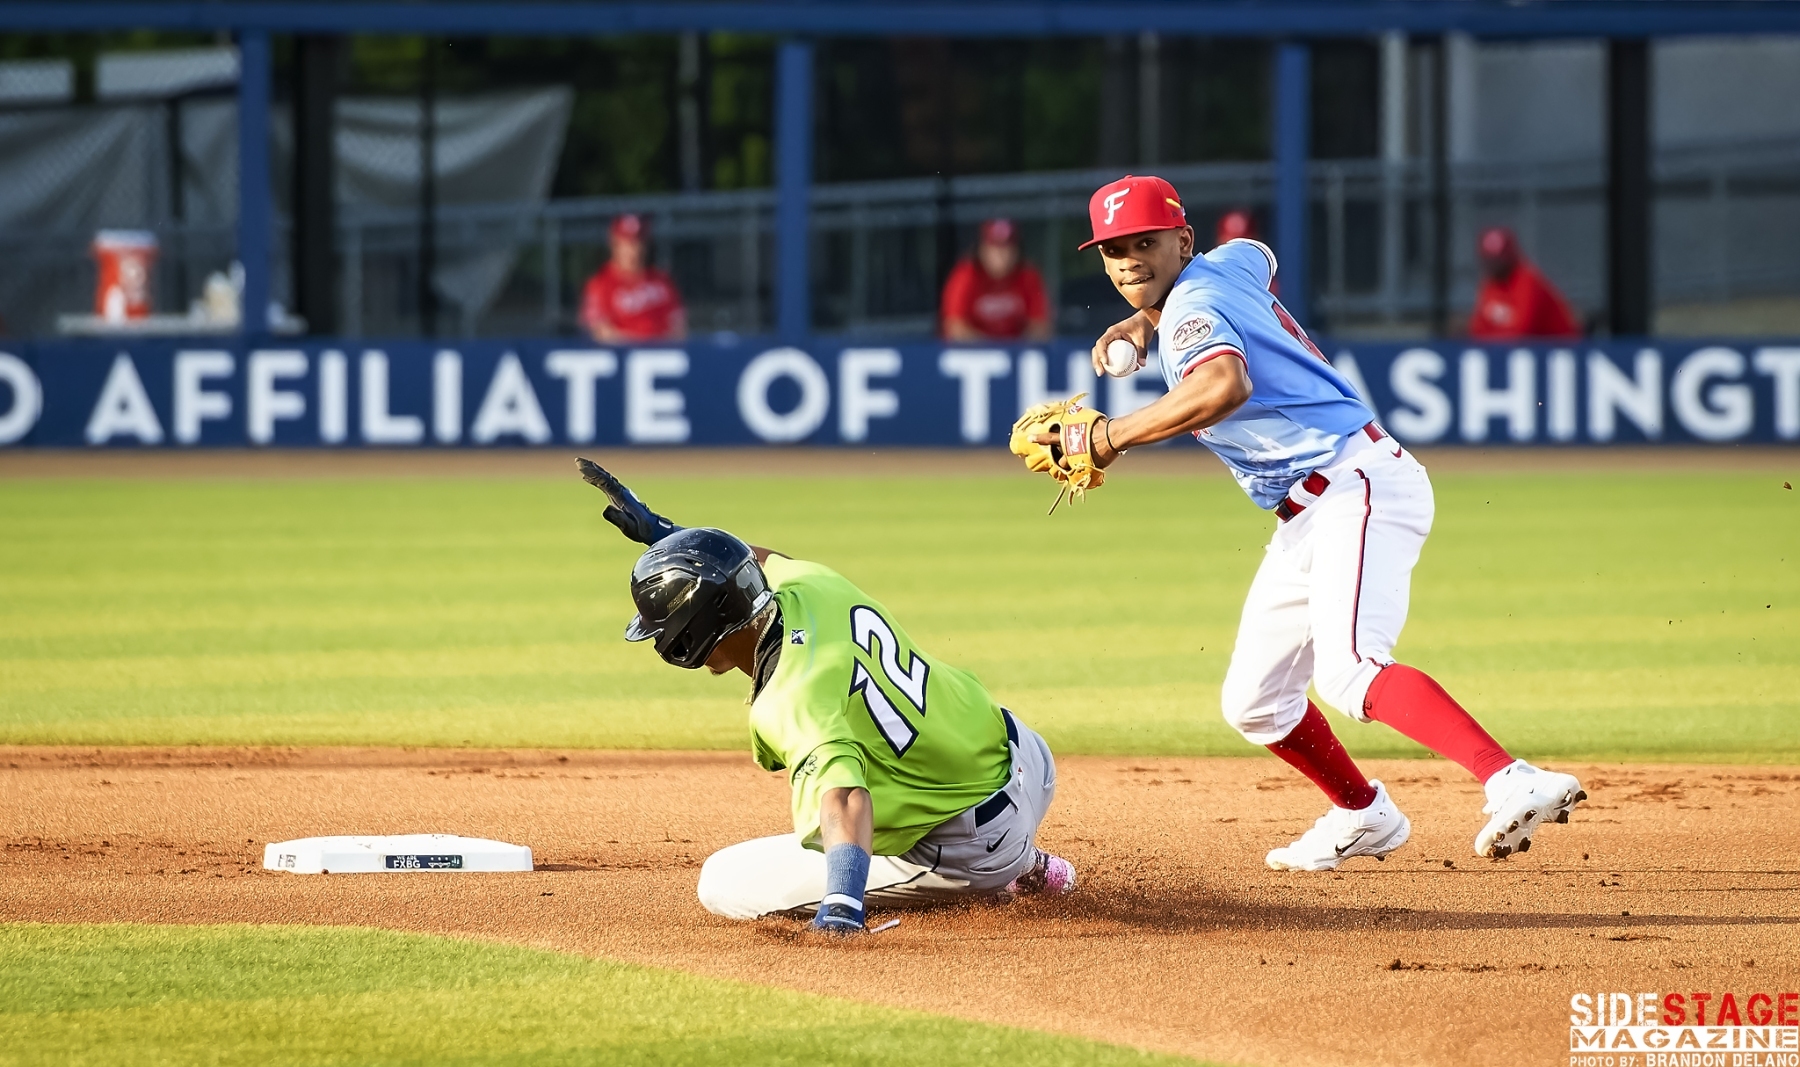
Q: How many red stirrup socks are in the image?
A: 2